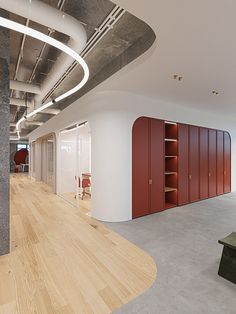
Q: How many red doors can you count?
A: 8